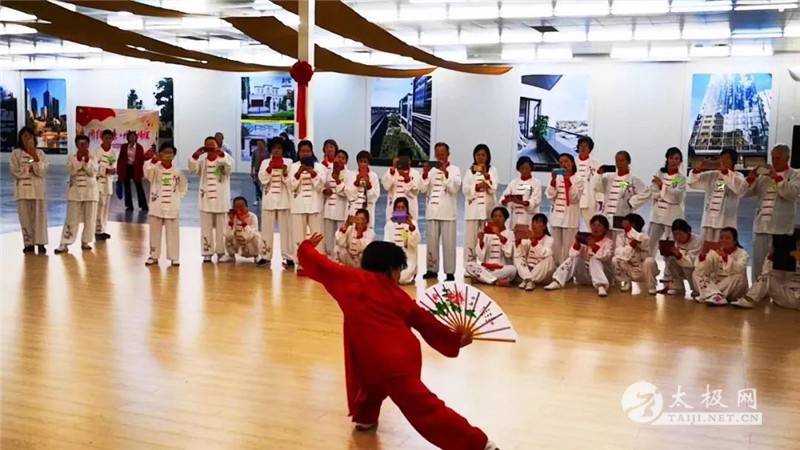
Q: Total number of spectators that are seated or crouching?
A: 10